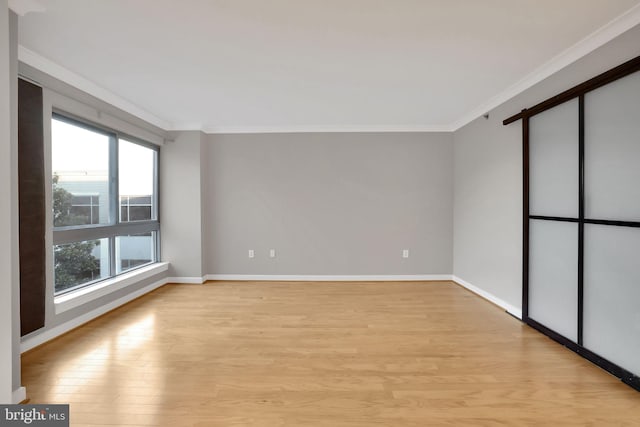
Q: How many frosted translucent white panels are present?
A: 4